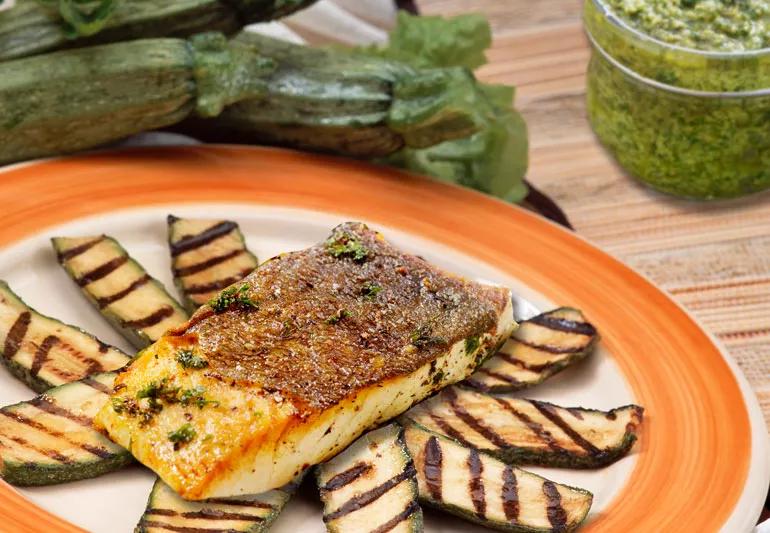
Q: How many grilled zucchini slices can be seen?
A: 9